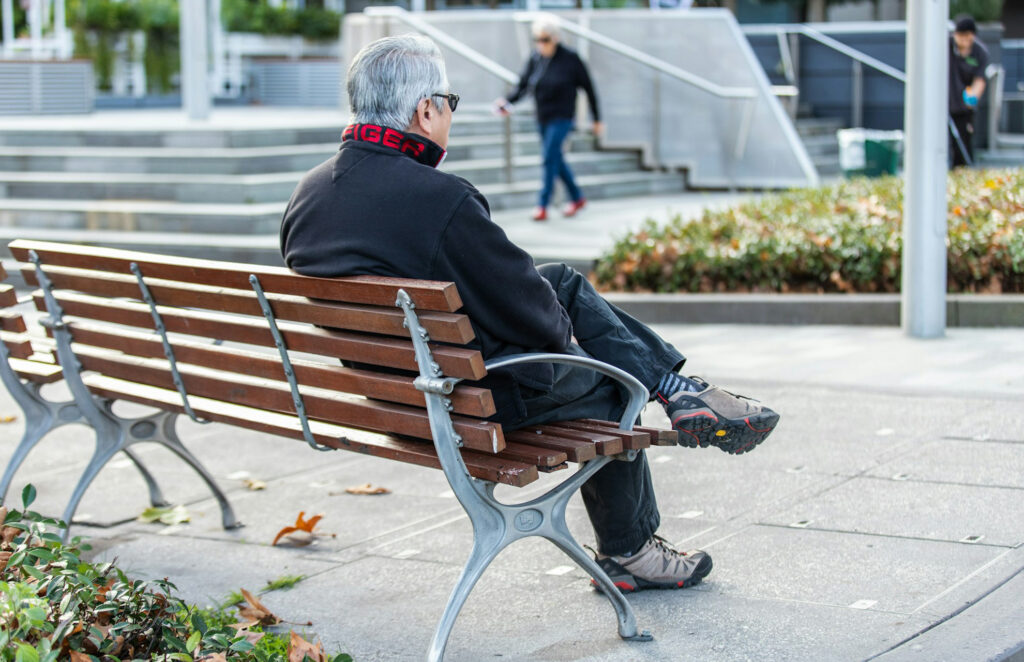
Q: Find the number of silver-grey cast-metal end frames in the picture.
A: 3